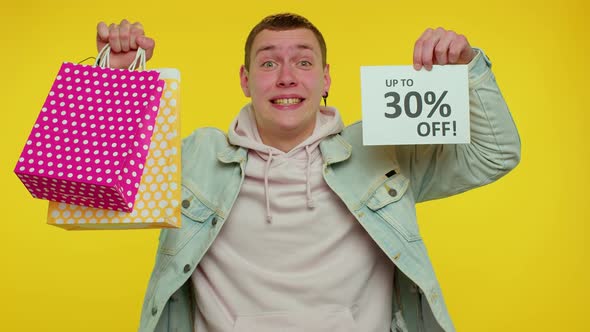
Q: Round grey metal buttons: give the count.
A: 5